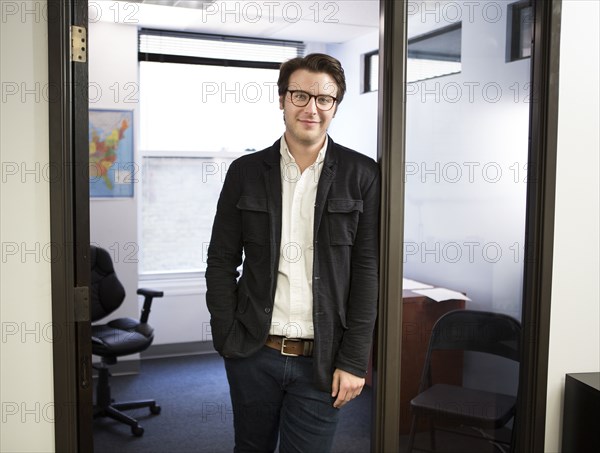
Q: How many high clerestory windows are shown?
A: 2